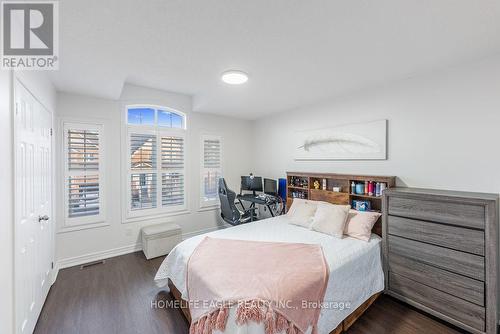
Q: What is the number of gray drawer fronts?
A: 5